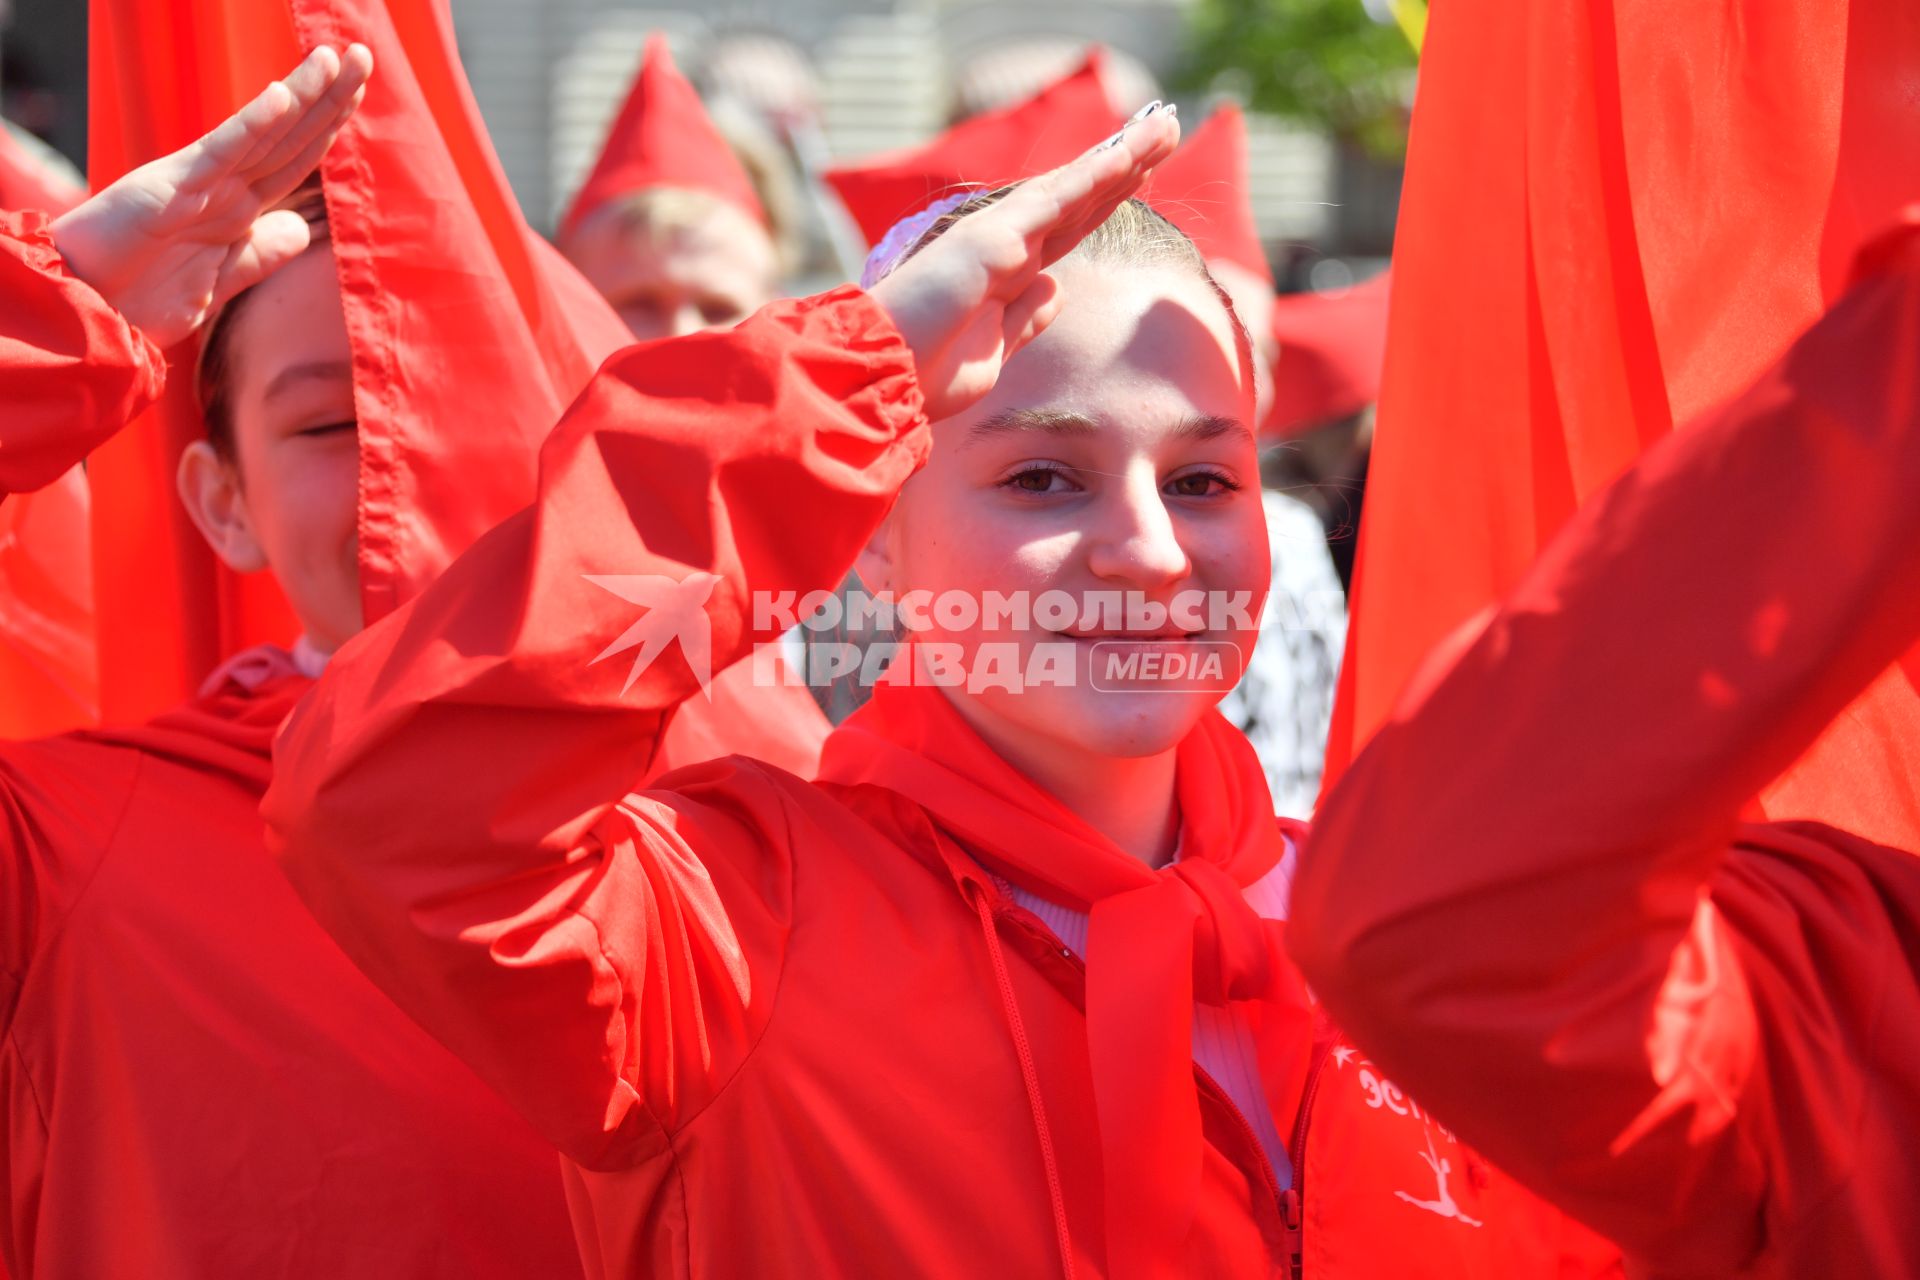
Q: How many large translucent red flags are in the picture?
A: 2